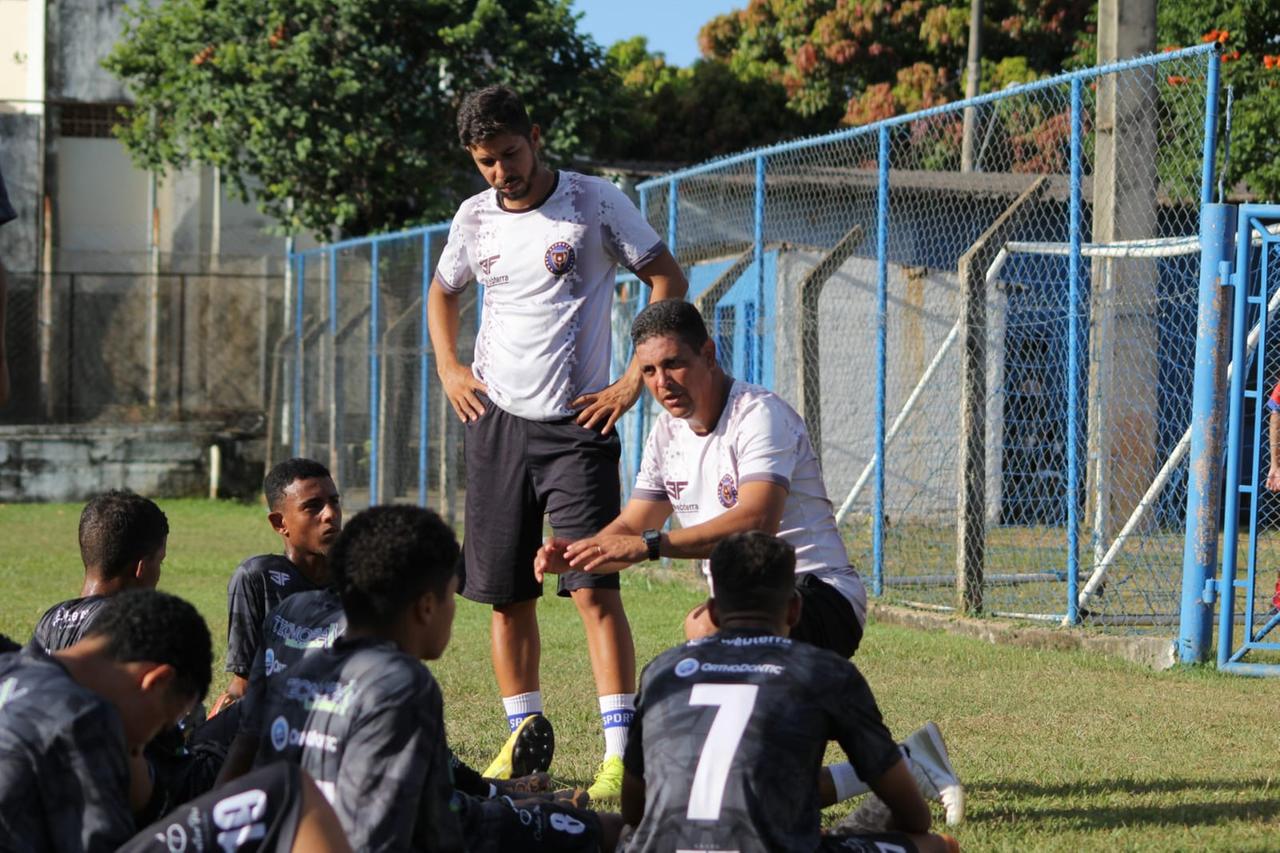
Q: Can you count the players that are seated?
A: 6